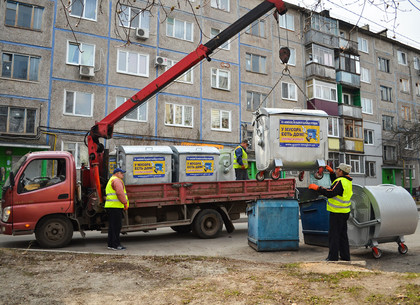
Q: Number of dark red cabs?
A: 1